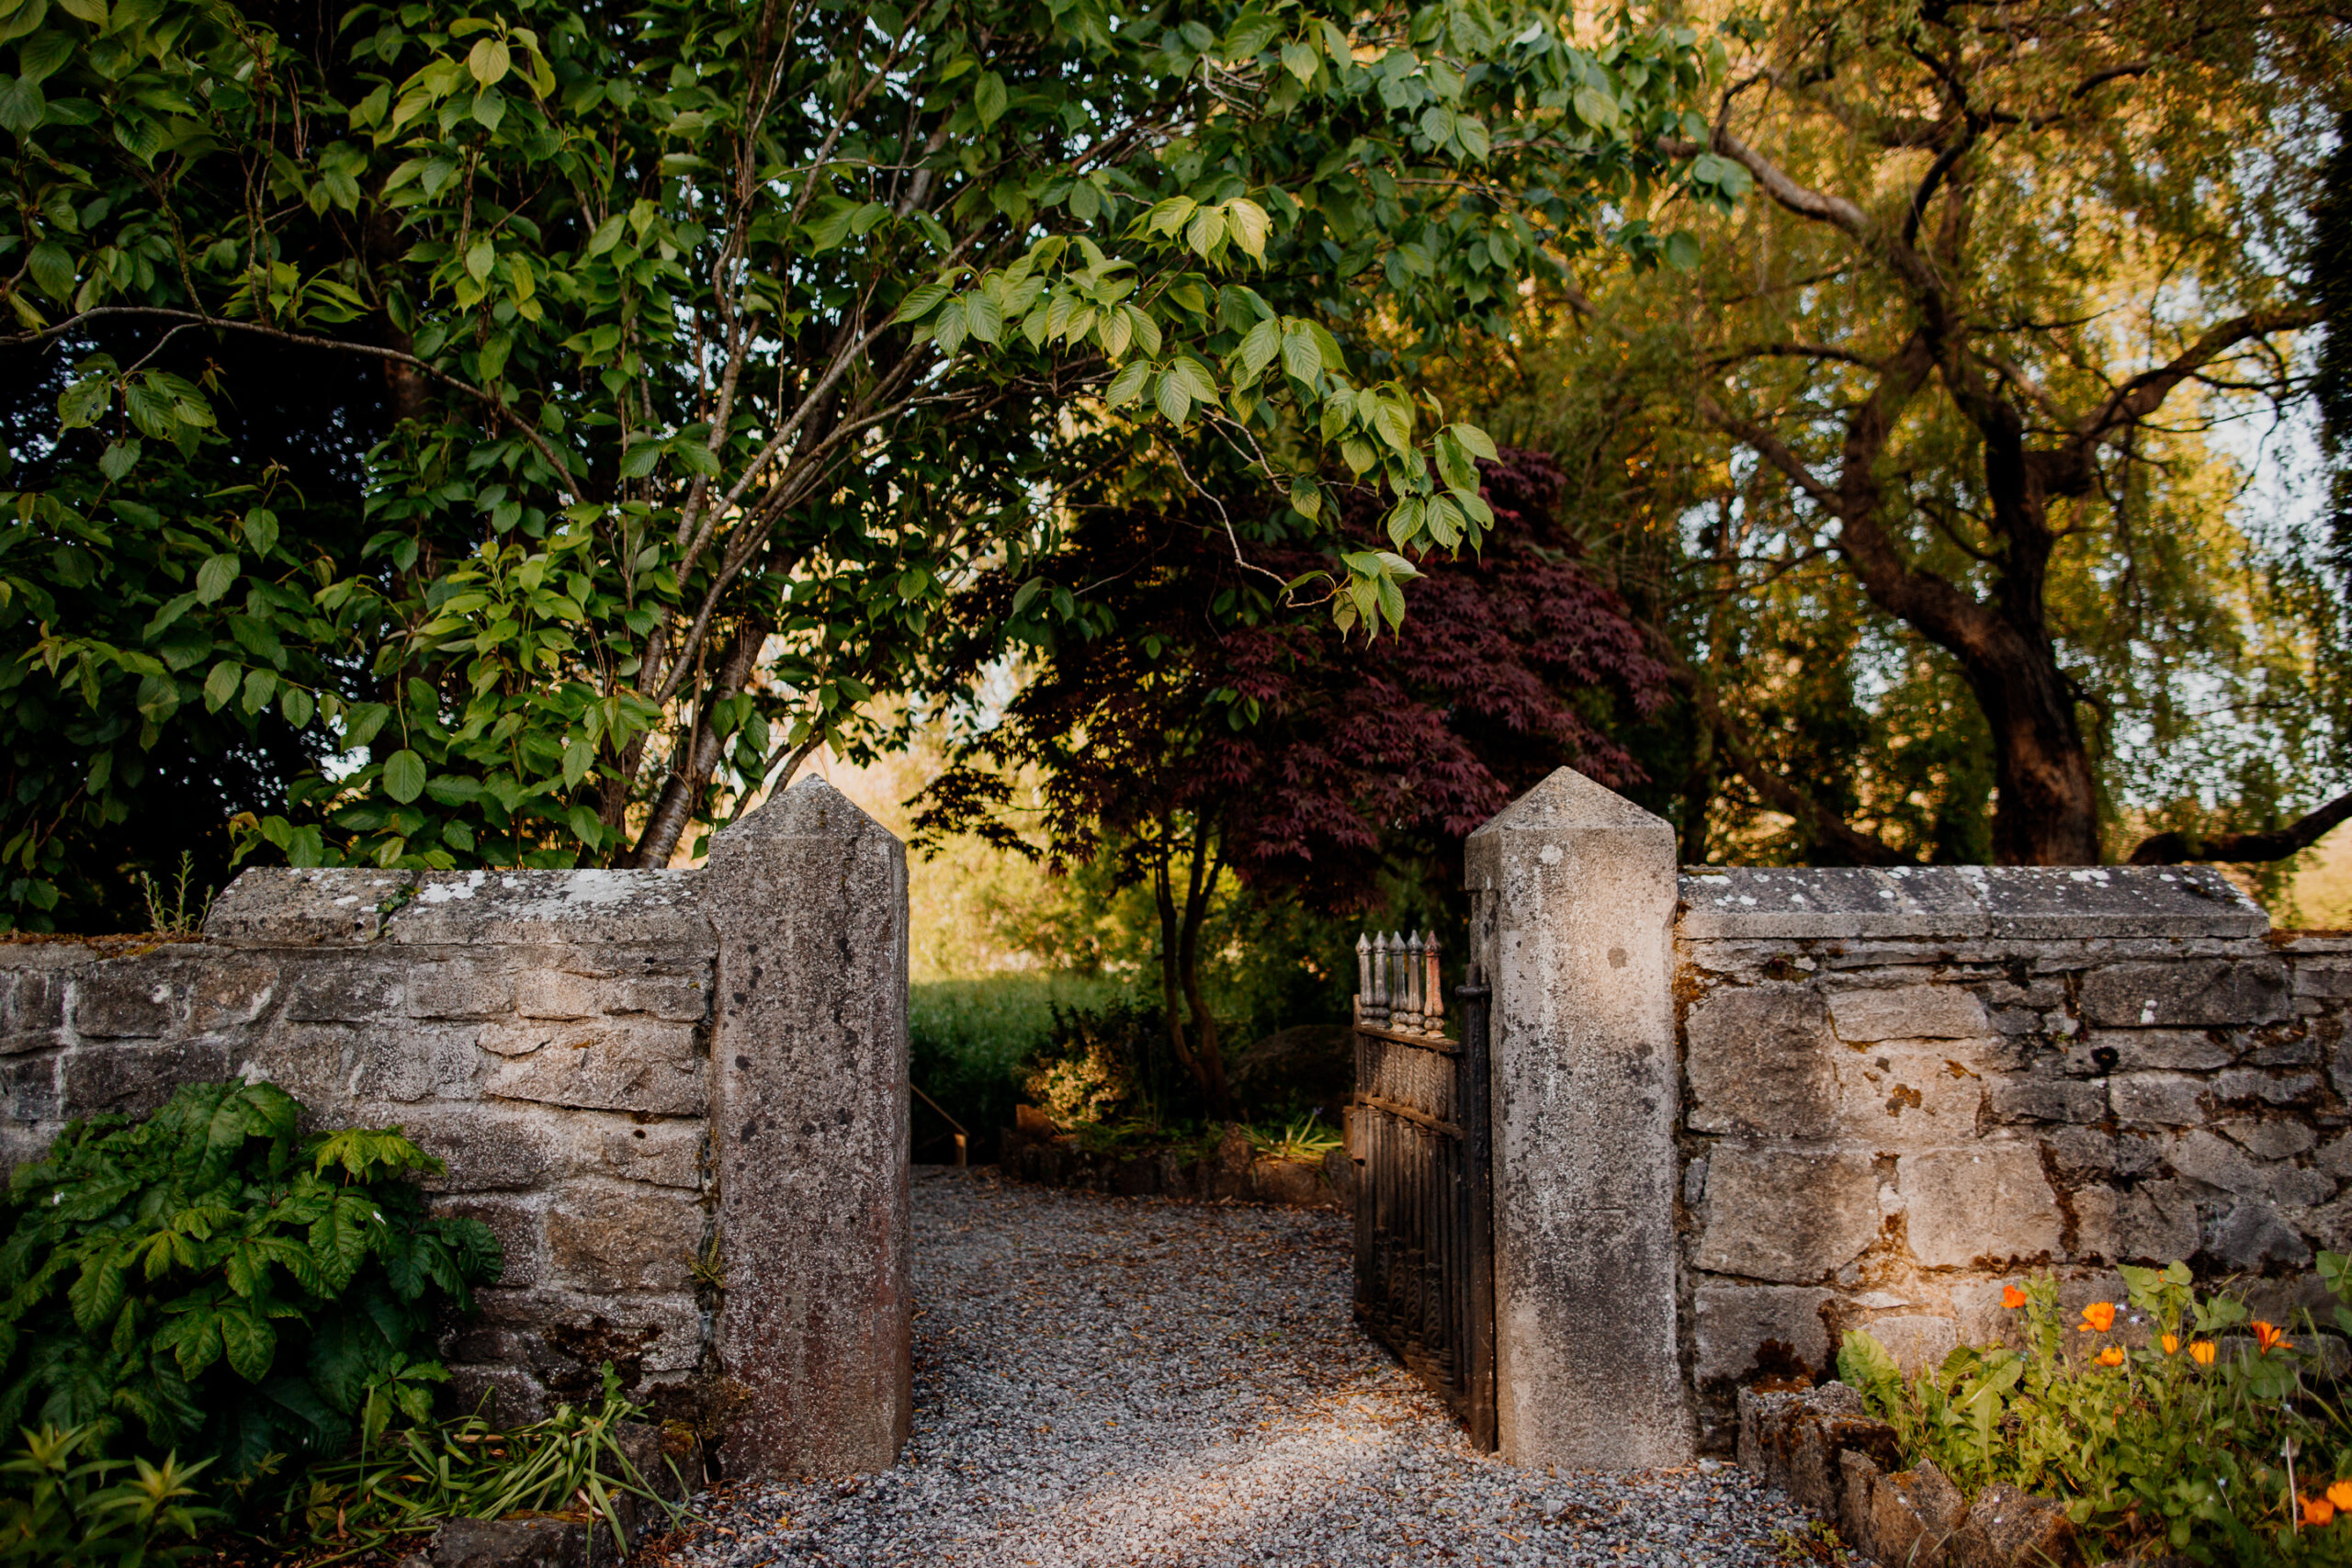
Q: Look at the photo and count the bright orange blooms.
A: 8